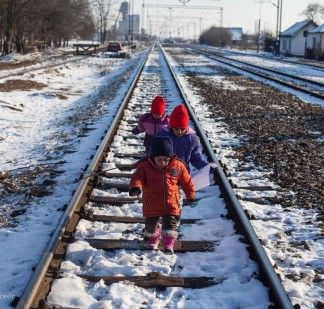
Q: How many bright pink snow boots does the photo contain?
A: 2